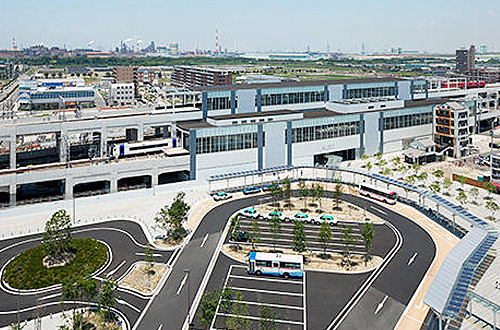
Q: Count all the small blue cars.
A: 2